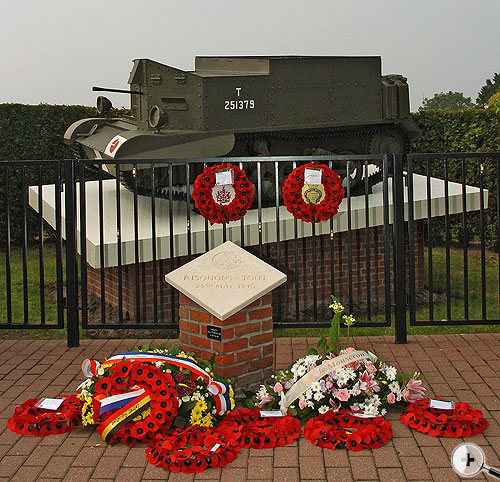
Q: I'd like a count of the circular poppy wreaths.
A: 8